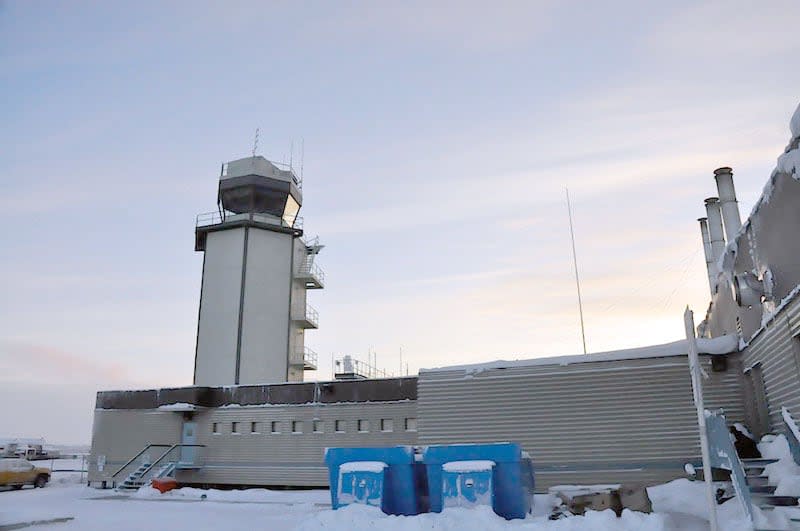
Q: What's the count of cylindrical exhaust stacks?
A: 3